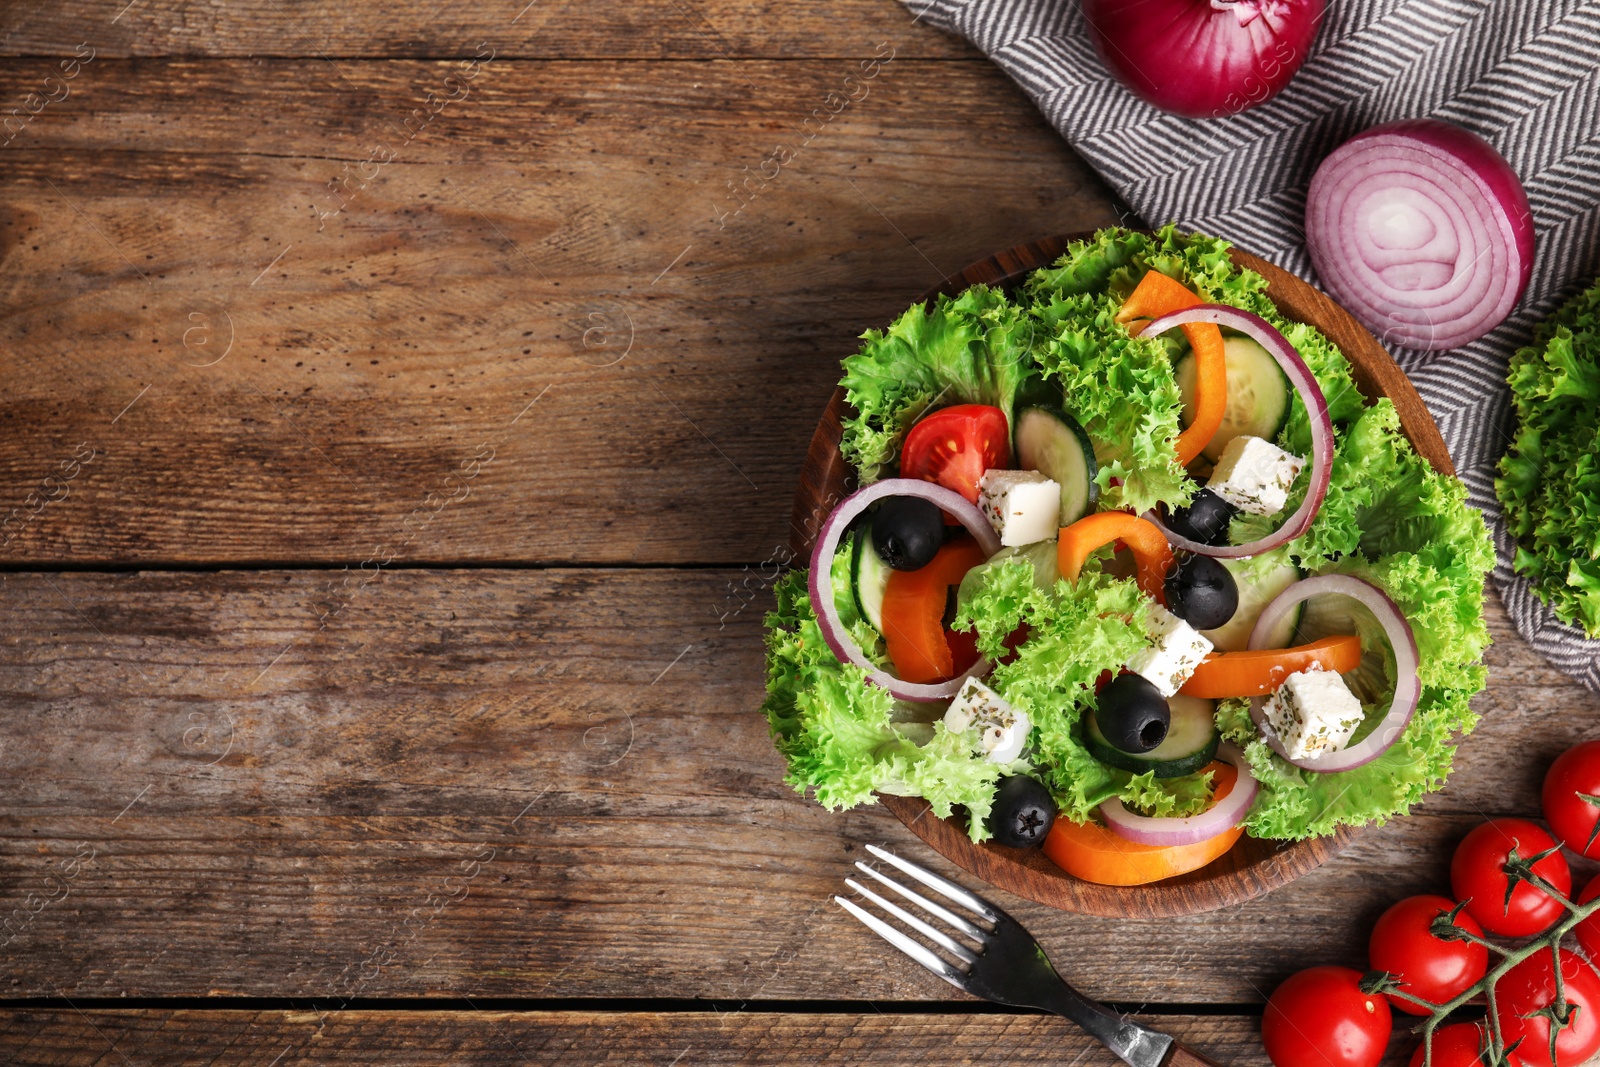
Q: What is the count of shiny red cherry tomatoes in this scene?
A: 7